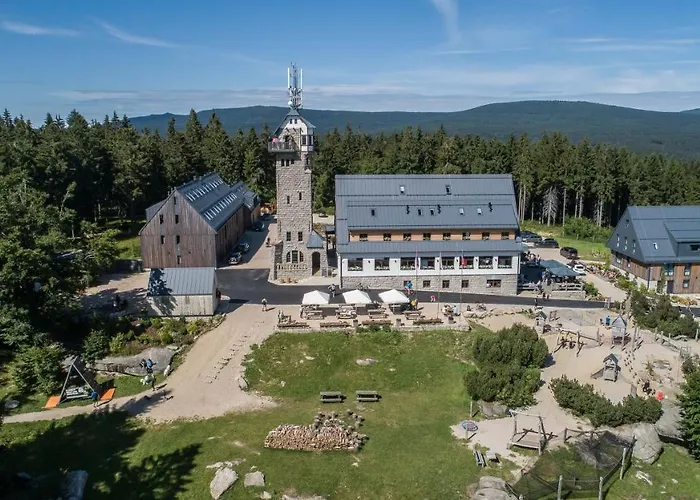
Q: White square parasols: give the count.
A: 3